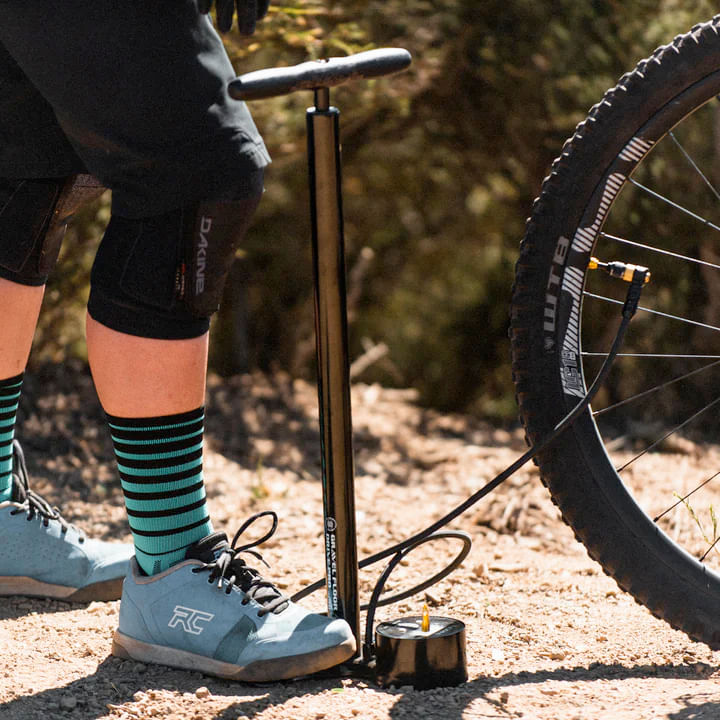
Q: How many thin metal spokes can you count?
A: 9